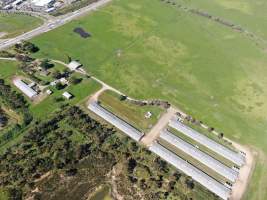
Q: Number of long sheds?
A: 4